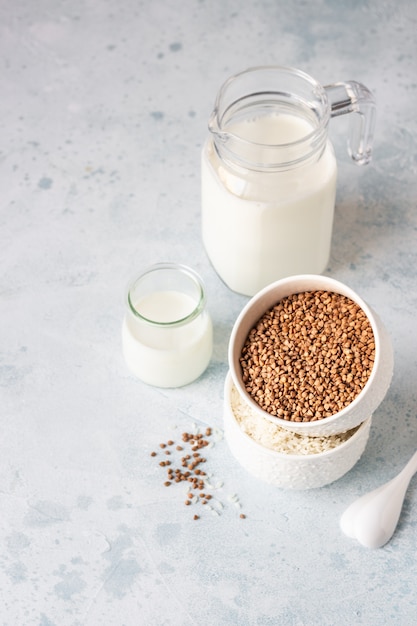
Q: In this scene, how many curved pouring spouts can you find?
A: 1